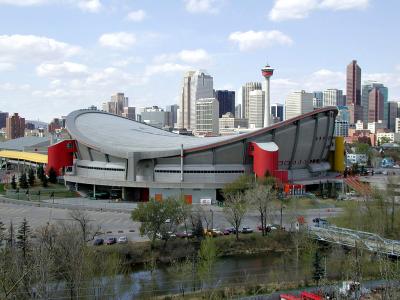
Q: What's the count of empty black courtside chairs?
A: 0